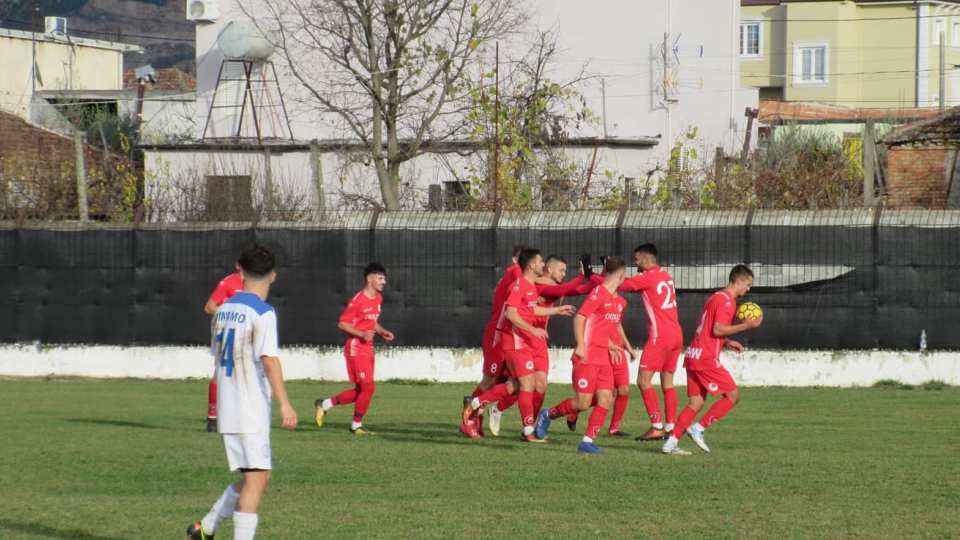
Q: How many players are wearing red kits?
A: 9